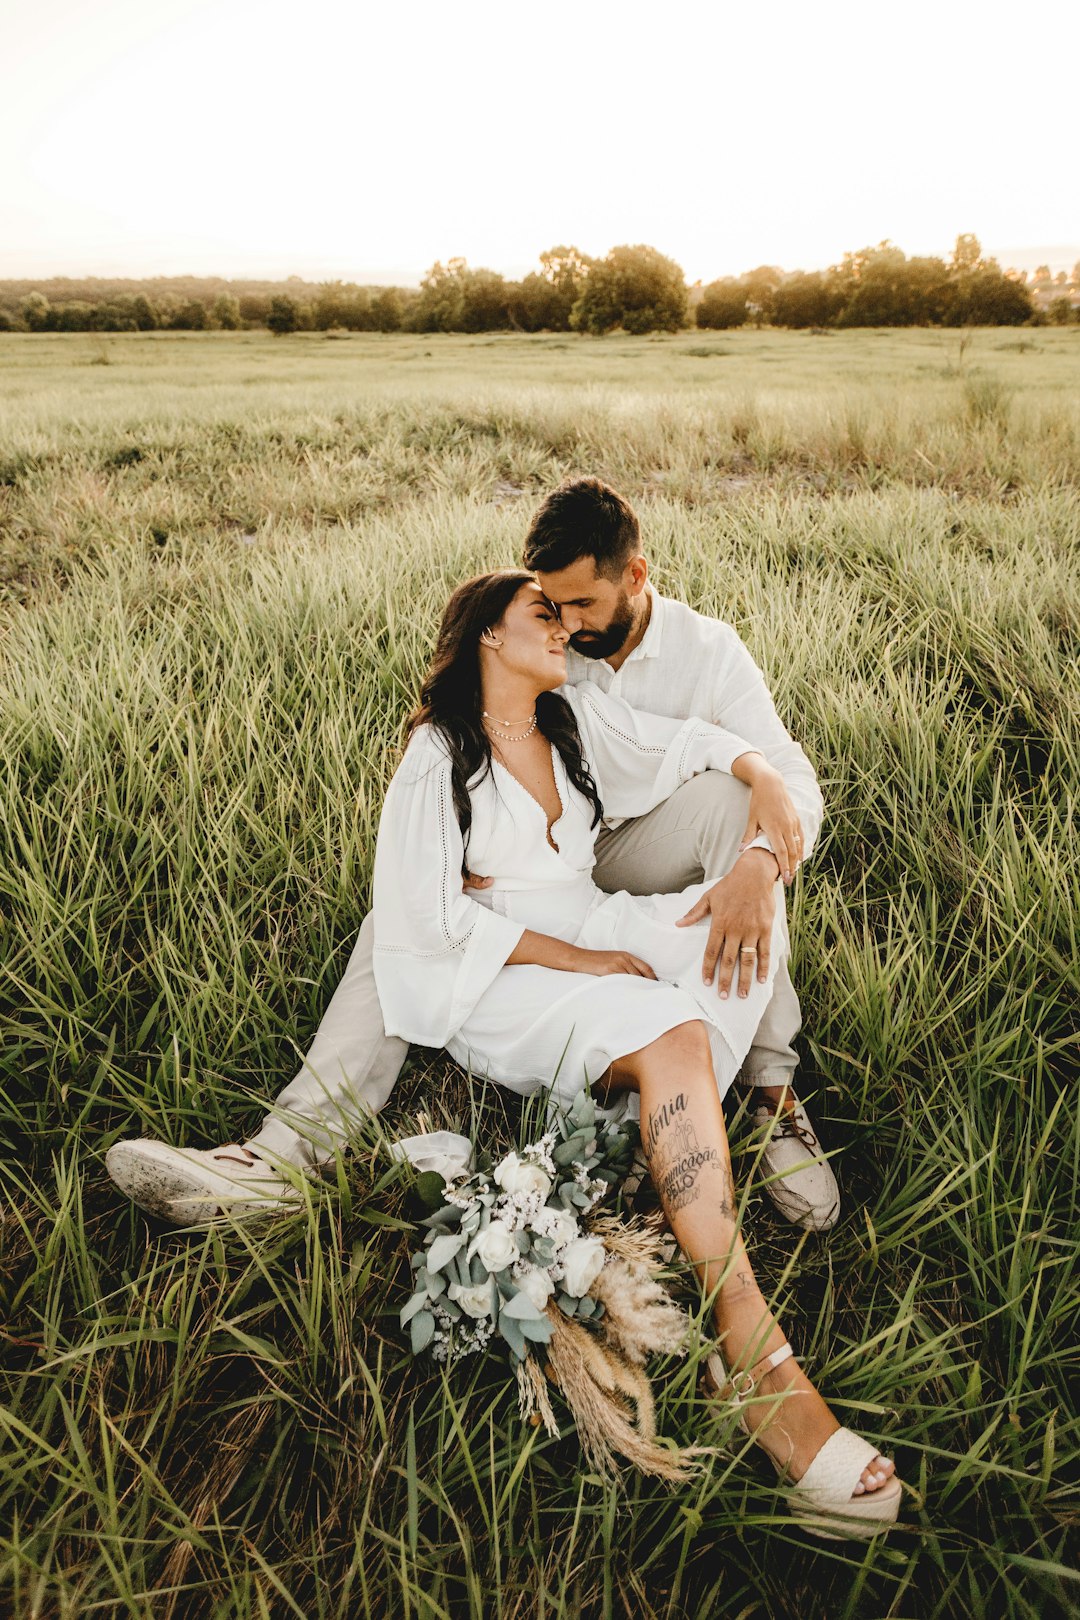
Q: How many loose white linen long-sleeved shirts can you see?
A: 1